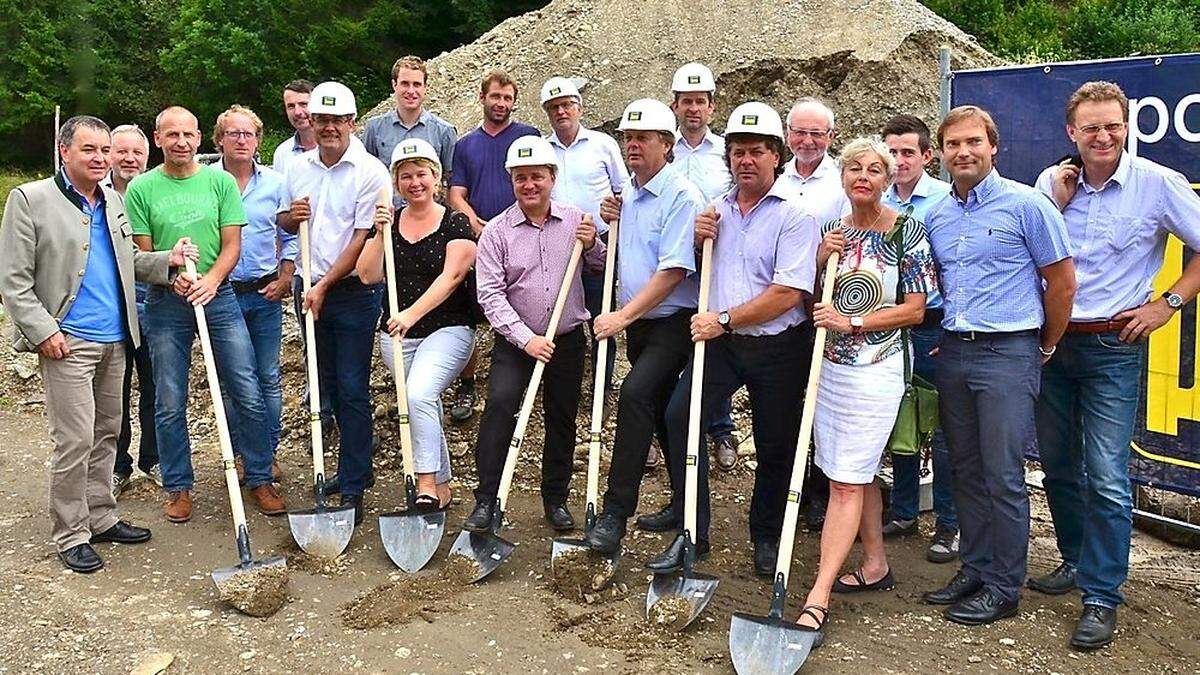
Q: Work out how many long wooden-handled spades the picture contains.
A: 7